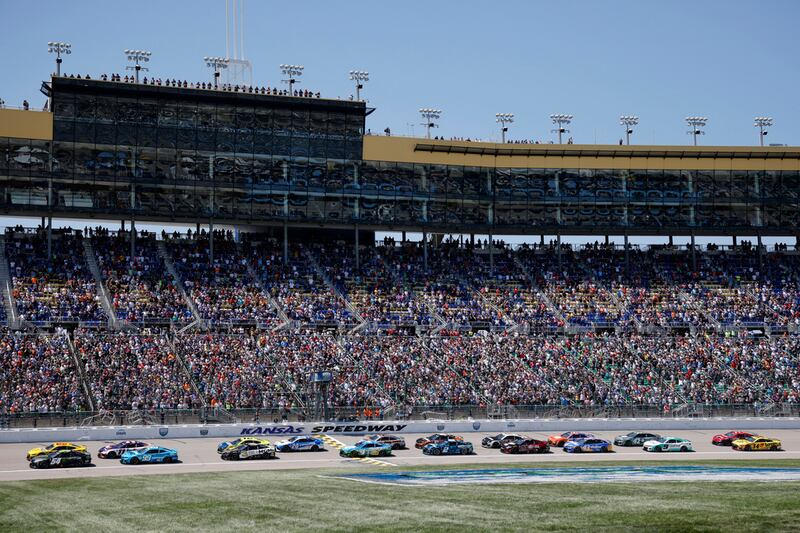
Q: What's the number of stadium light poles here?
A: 11